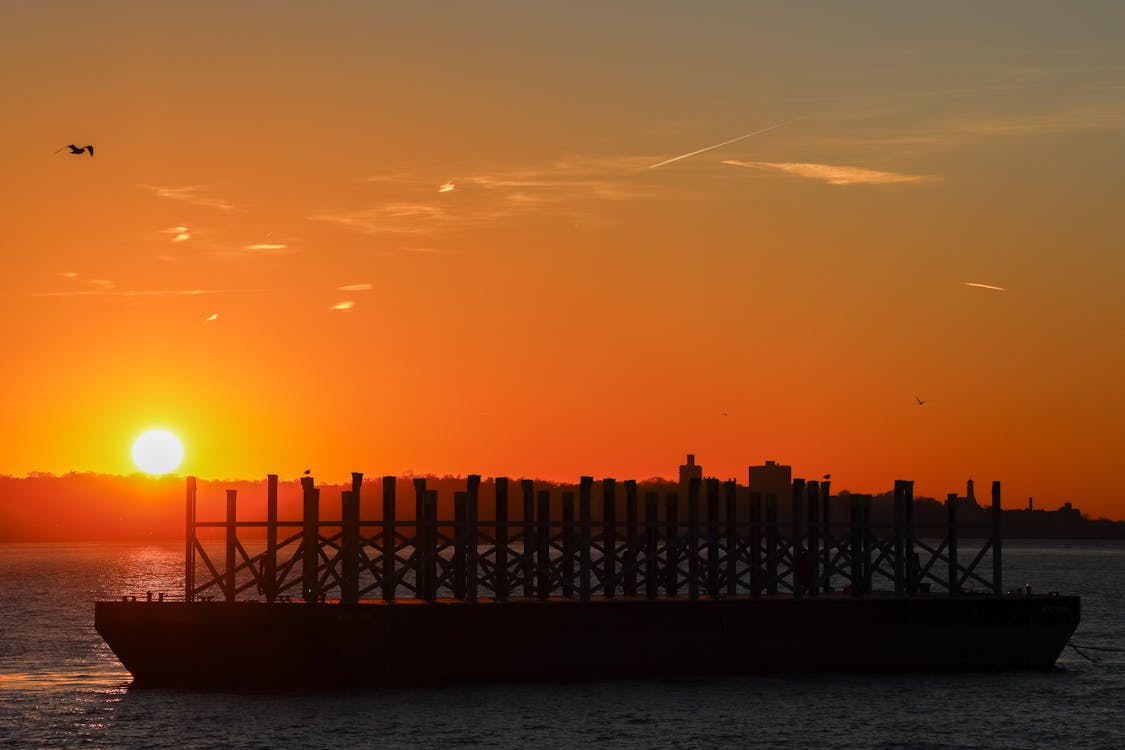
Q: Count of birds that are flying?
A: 2